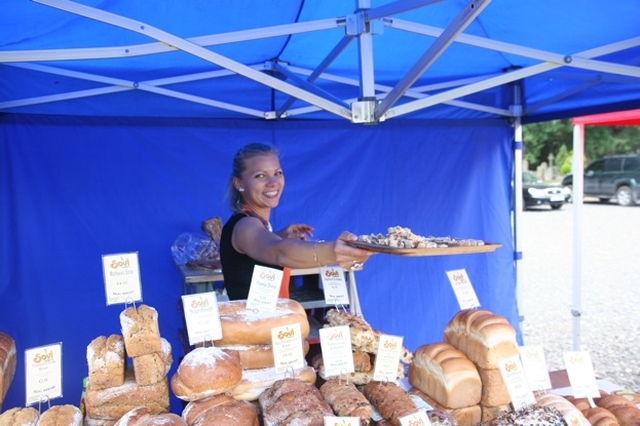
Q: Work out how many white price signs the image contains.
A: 15